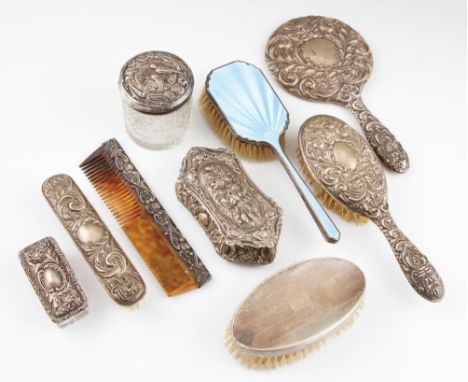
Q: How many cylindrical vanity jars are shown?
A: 1